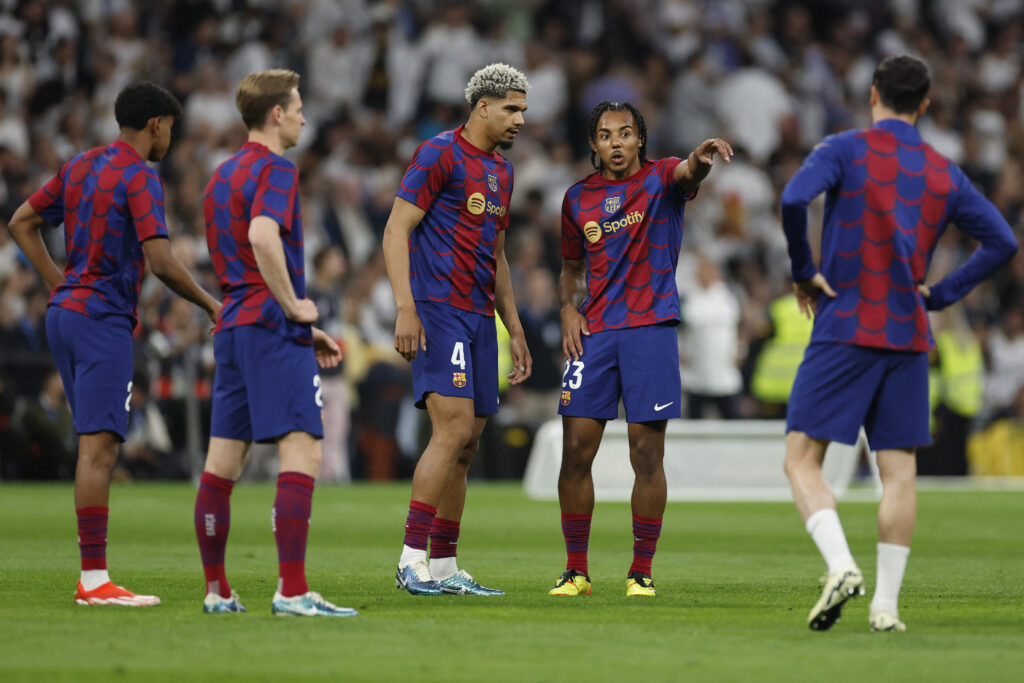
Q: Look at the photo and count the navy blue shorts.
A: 5